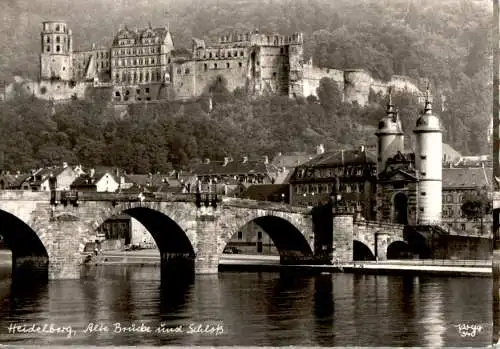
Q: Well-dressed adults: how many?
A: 0